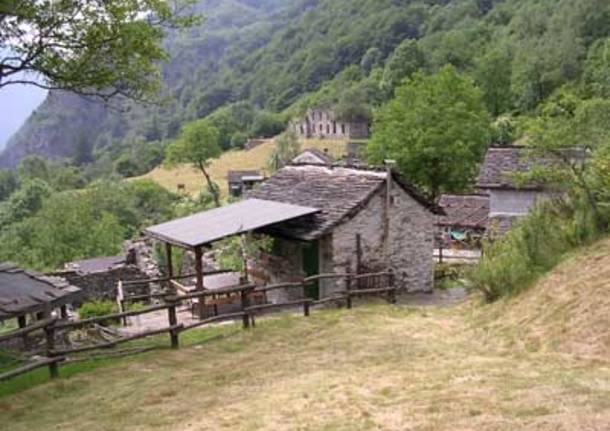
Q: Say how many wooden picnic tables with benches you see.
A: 1